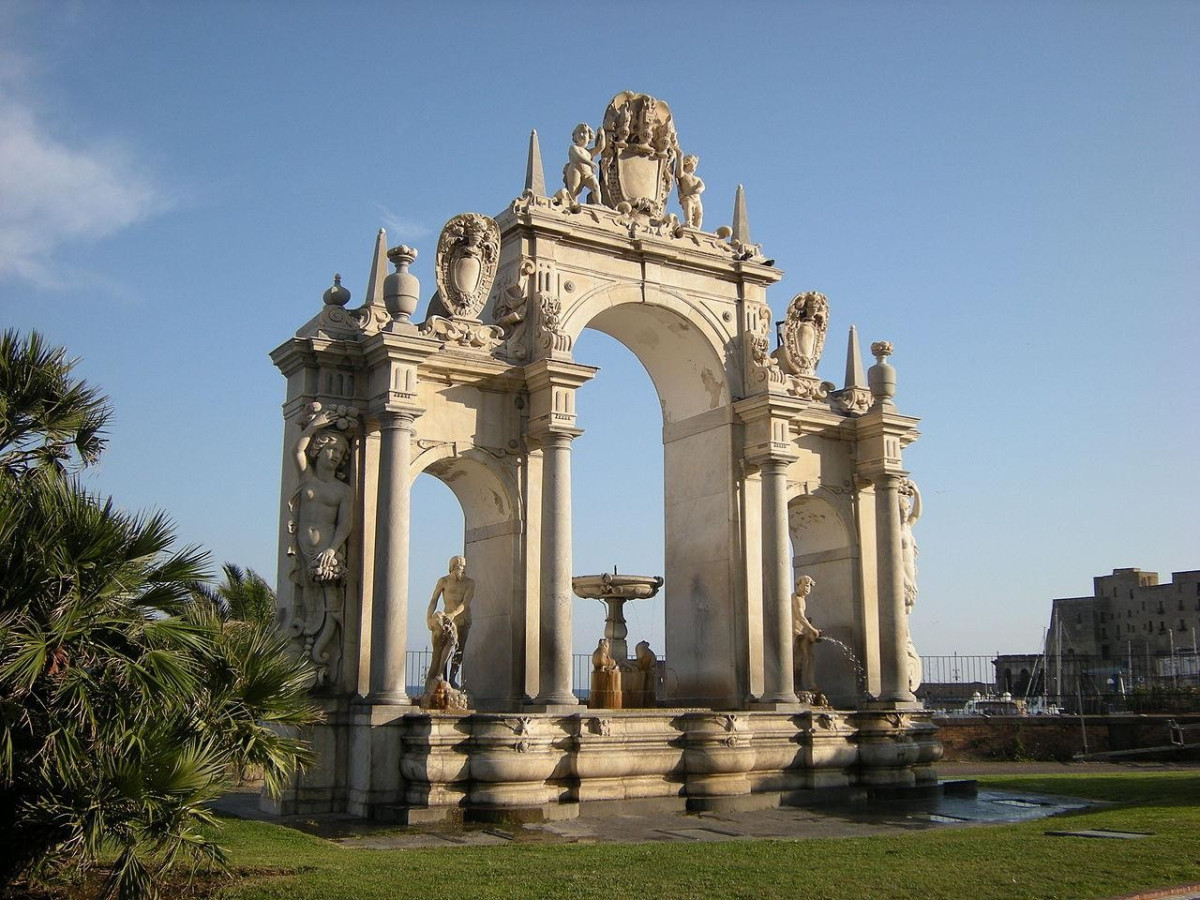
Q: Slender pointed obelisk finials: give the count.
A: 4